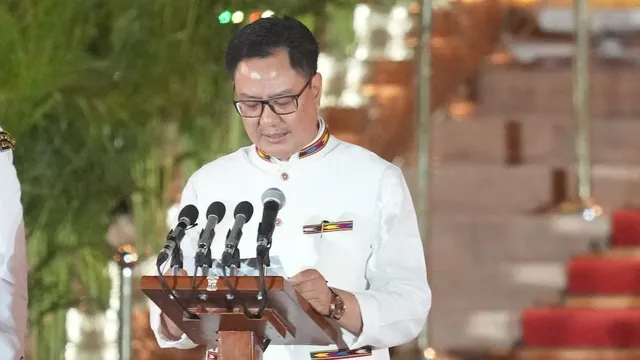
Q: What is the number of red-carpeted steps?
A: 3